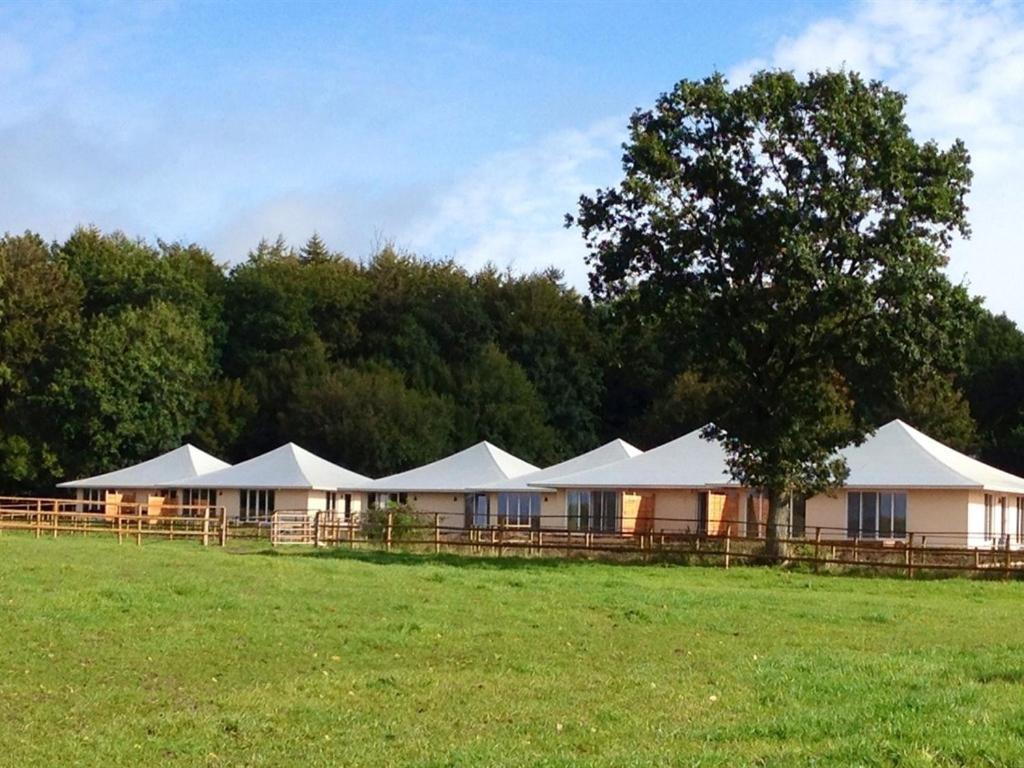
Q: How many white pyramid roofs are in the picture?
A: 6